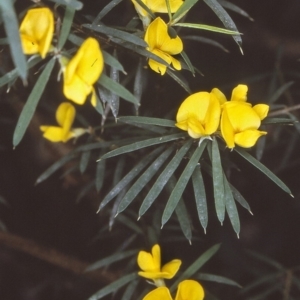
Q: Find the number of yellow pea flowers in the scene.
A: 9